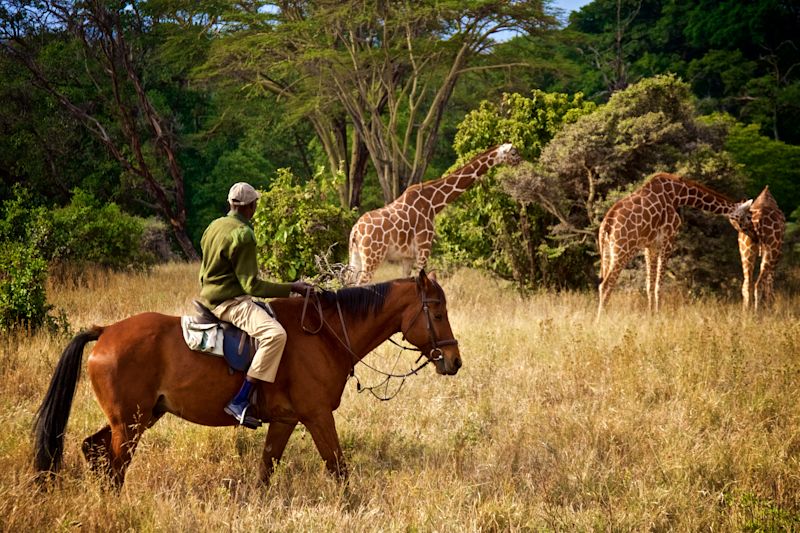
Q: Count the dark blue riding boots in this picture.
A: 1